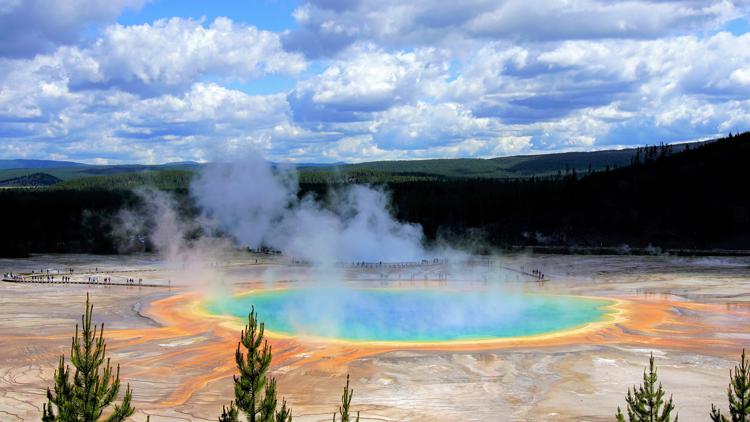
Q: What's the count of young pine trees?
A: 5